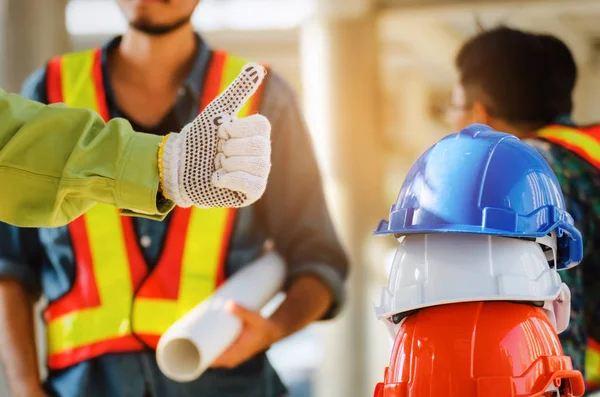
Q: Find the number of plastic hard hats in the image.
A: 3